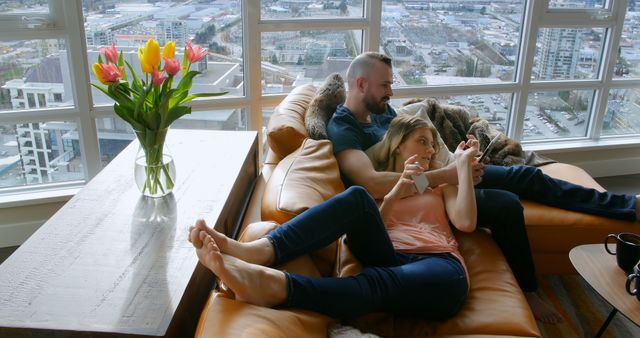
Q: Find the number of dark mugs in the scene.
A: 2